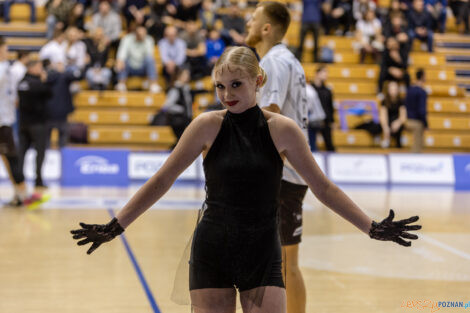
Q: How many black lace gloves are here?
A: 2